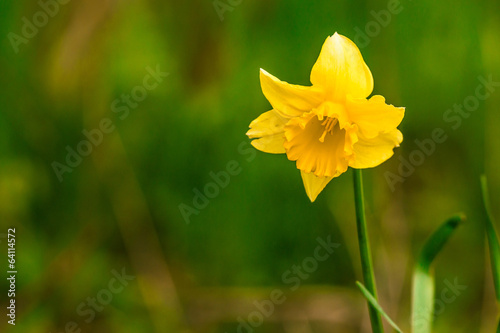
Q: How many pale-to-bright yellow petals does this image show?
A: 6